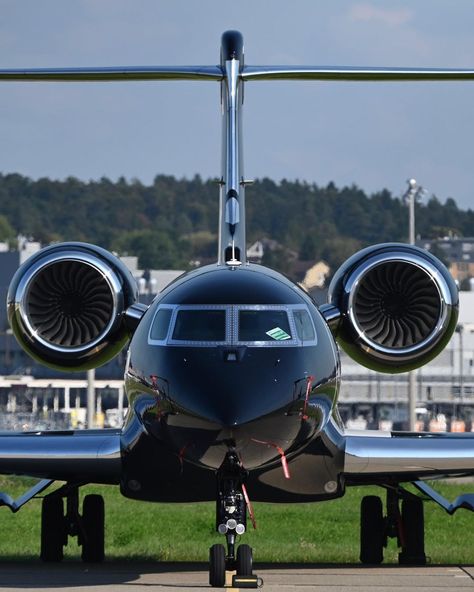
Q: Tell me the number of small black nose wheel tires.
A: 2